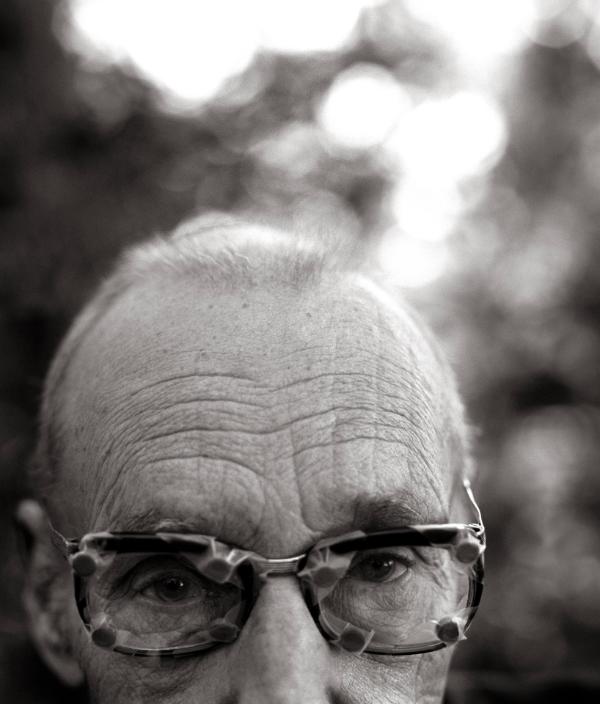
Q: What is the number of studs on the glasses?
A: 8